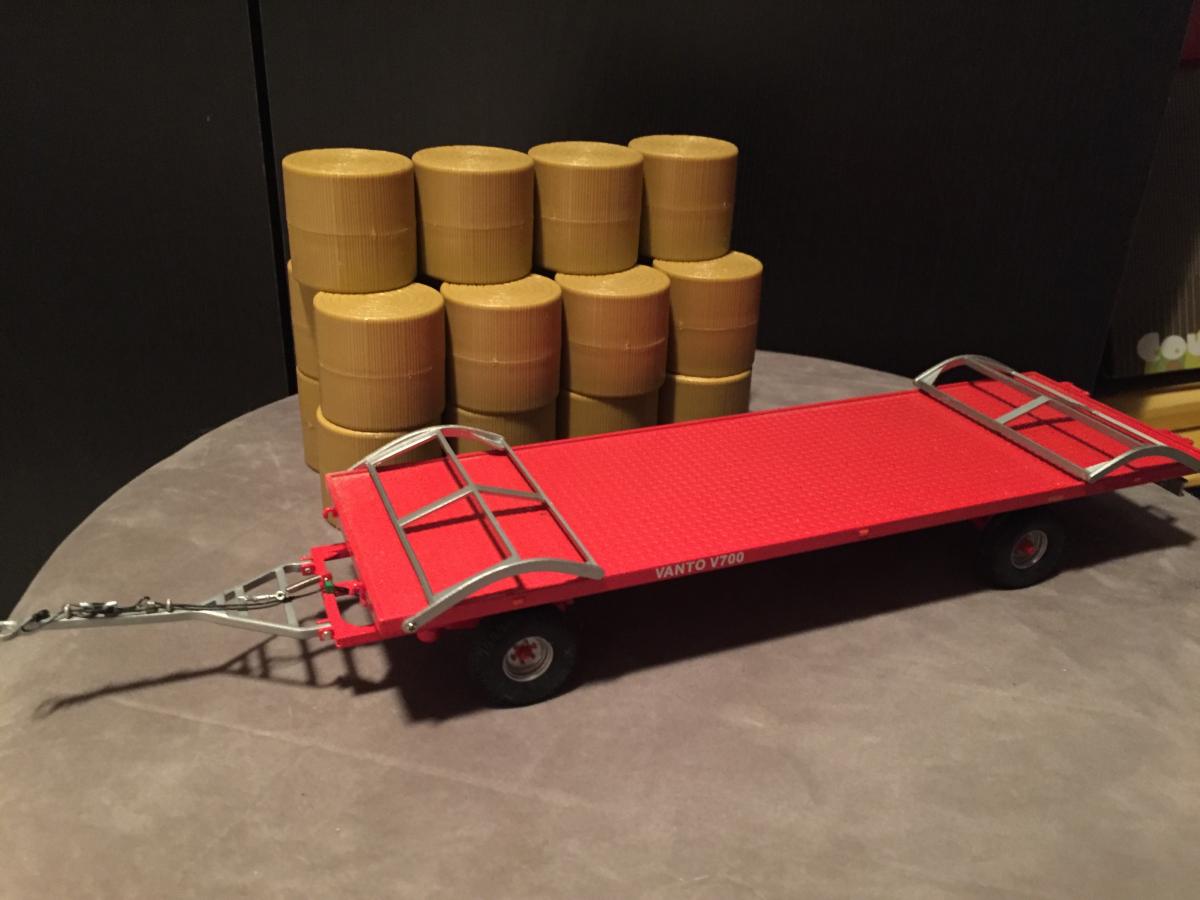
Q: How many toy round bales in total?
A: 14